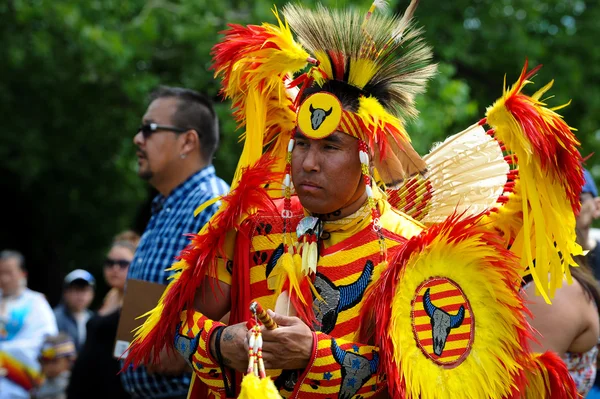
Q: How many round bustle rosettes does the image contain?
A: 1